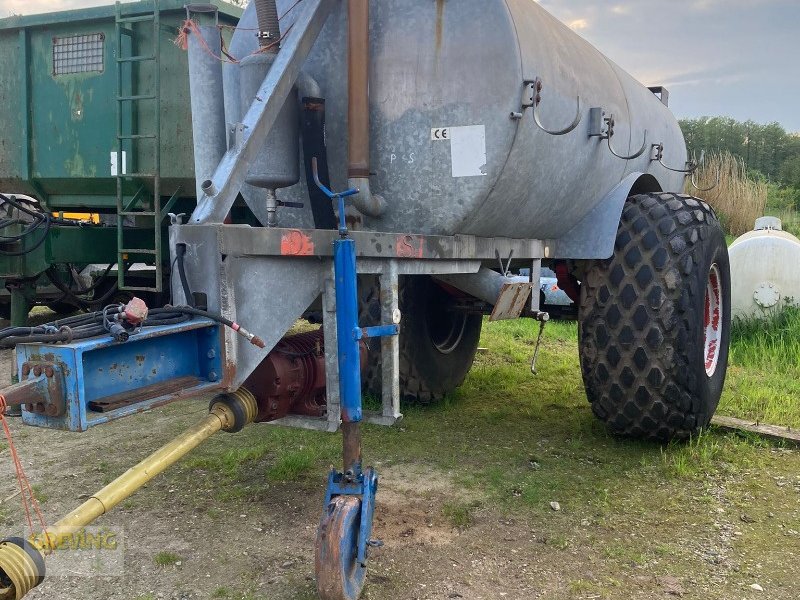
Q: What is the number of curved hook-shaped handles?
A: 4